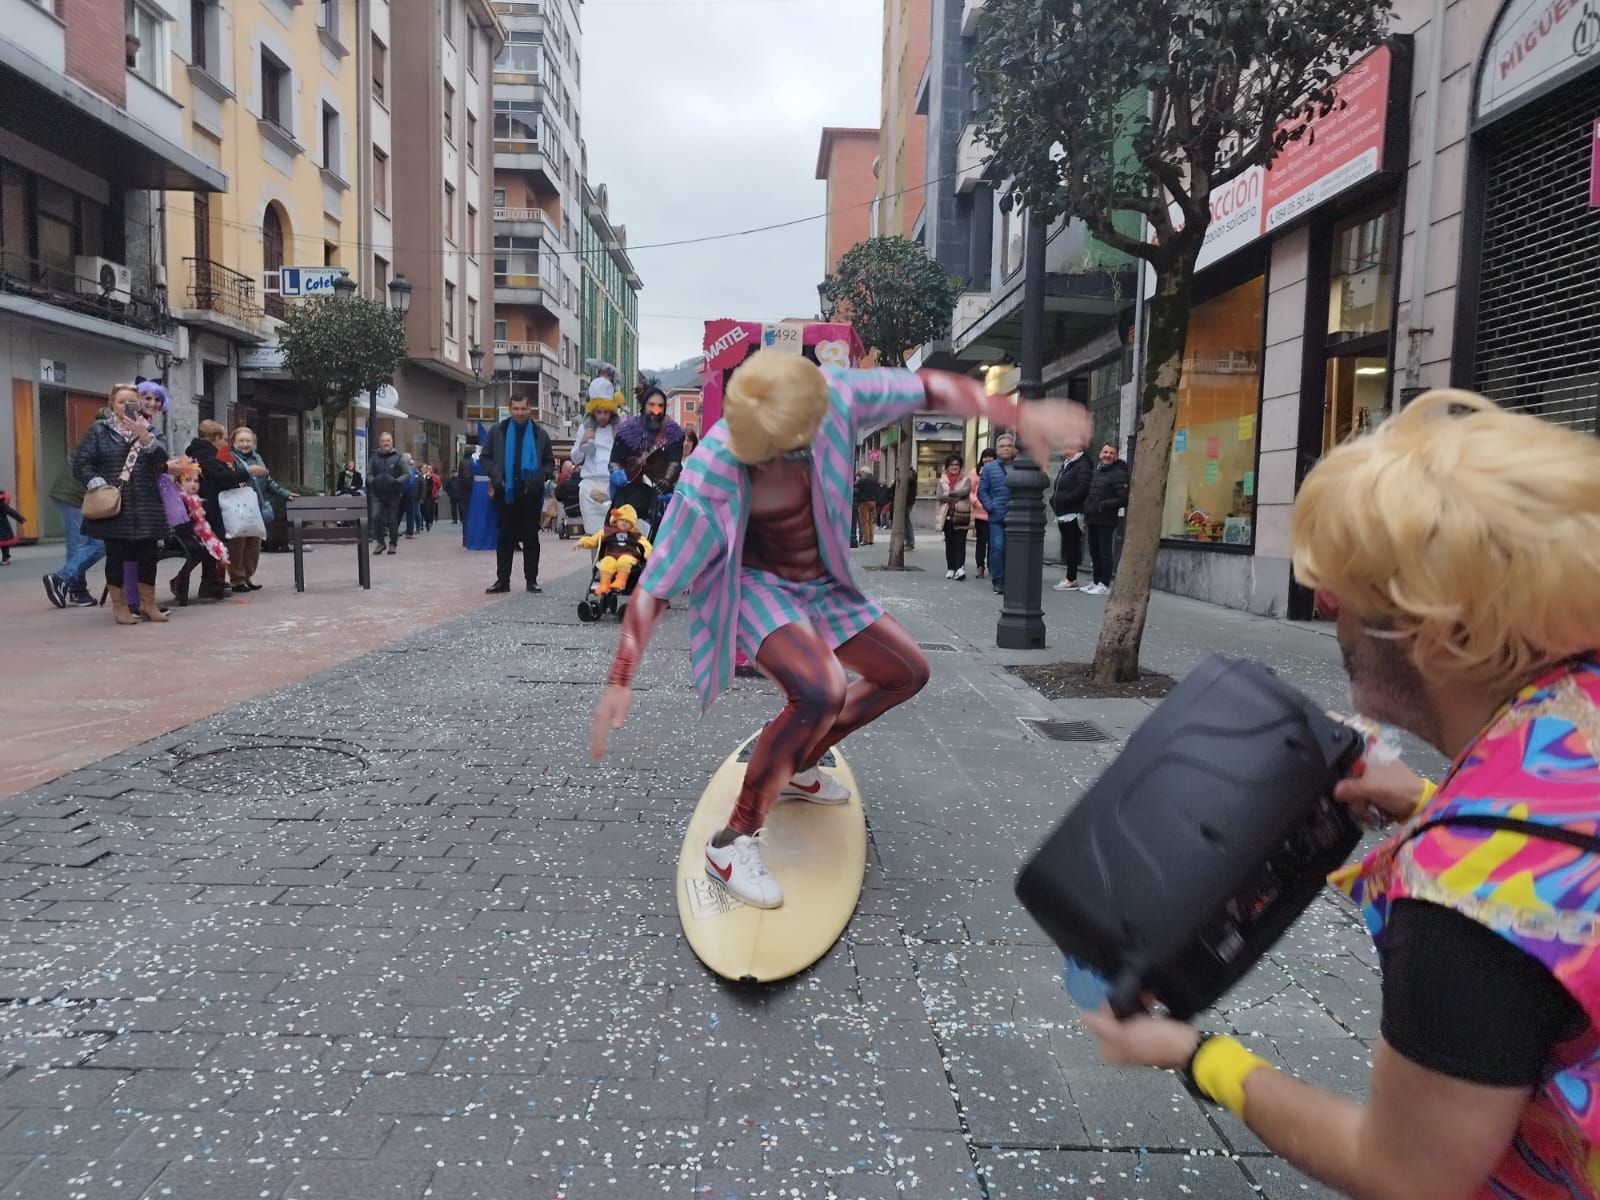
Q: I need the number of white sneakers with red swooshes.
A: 2